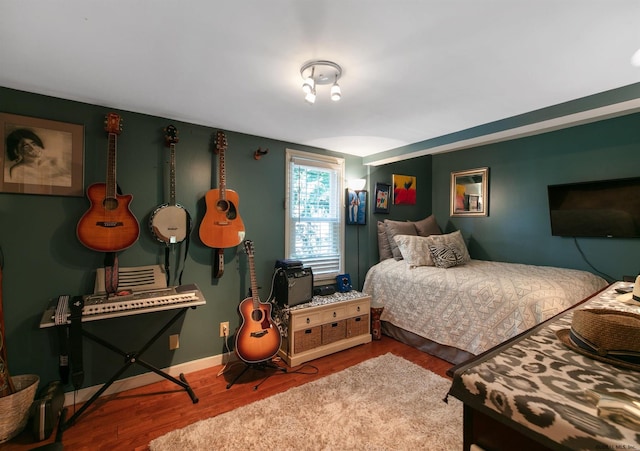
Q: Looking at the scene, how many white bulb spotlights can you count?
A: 3